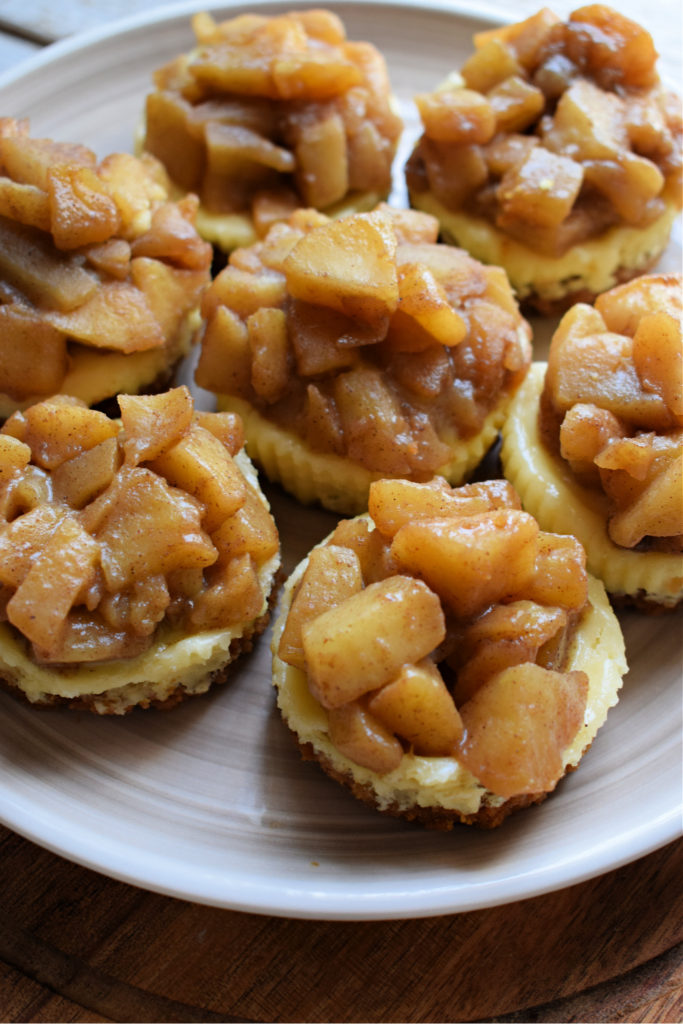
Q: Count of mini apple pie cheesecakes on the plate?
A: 7